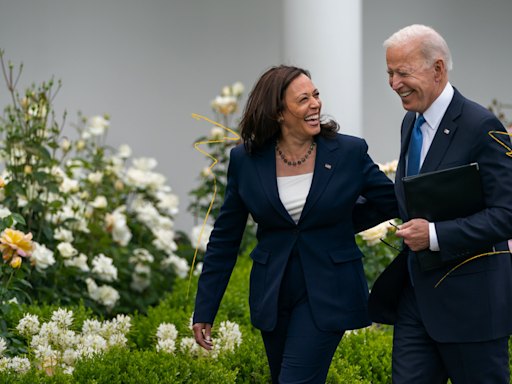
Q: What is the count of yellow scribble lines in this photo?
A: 3